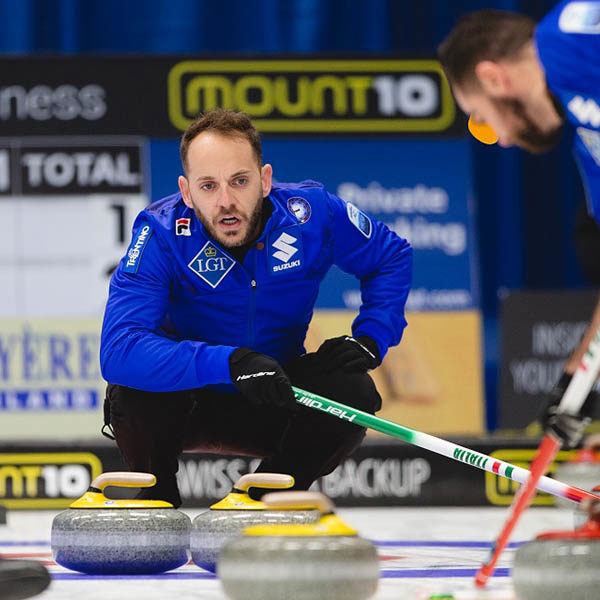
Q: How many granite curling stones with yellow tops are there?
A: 3